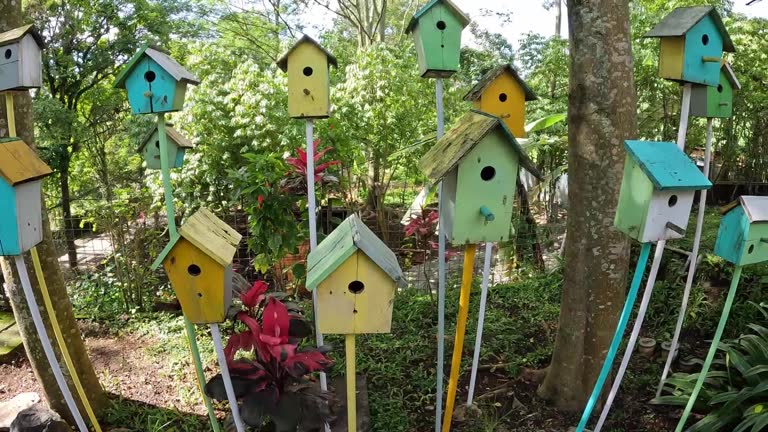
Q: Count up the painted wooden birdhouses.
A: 14